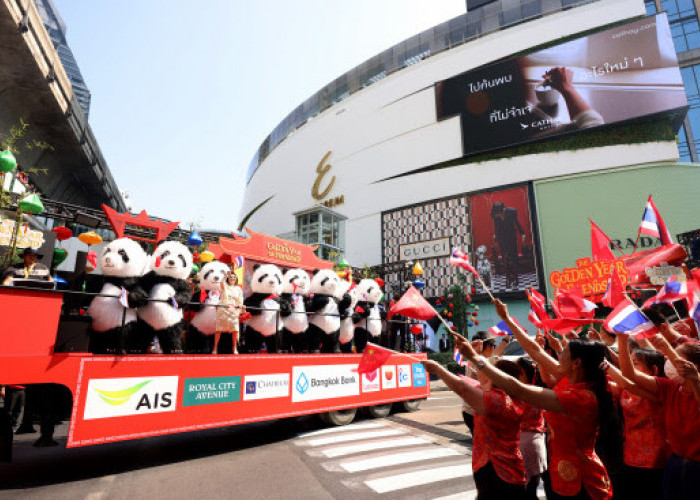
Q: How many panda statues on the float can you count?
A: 8